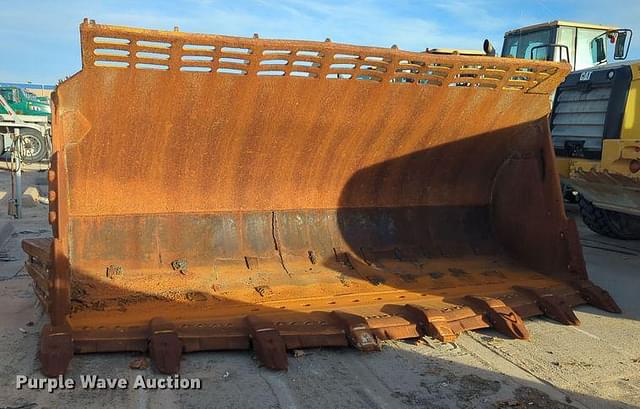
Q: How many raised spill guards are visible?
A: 1